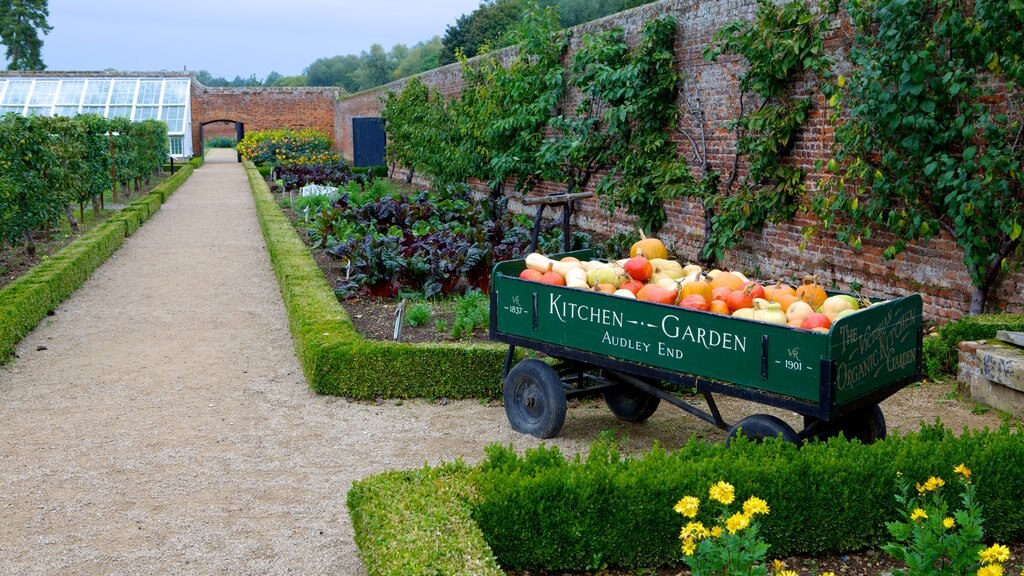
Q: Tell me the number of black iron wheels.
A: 4